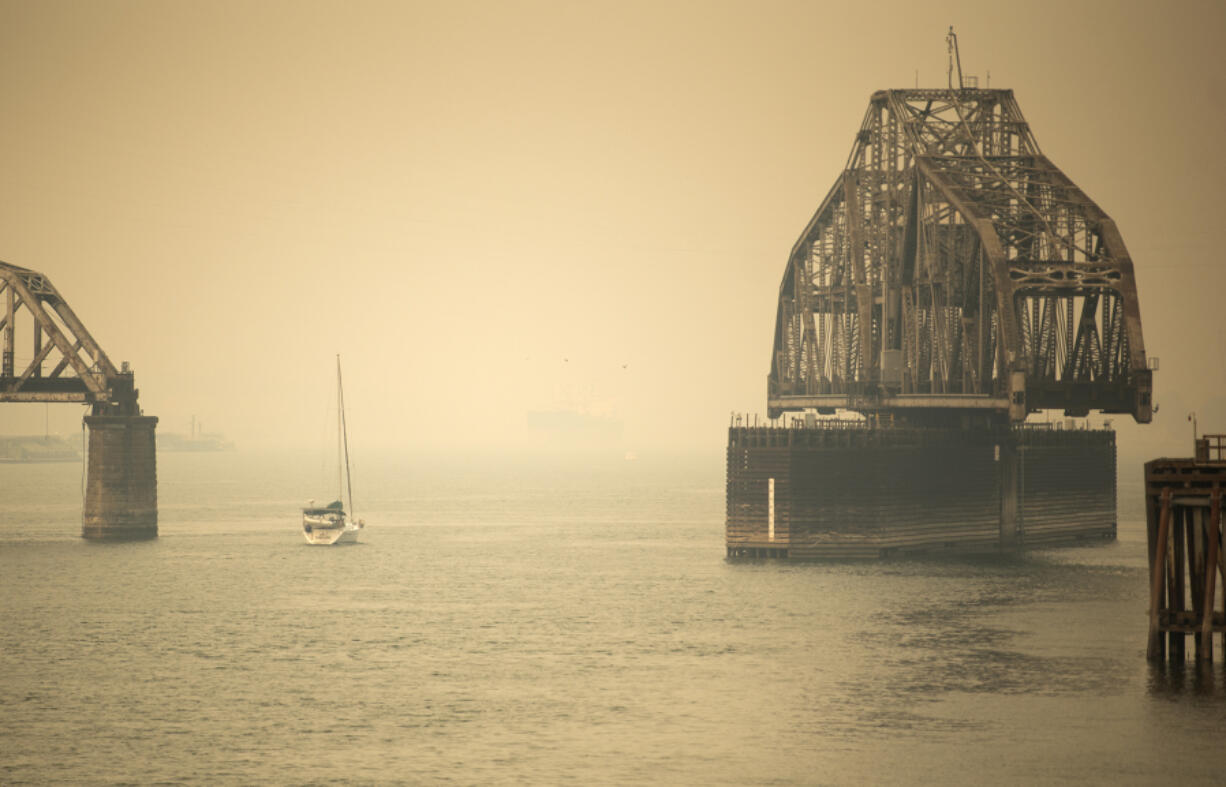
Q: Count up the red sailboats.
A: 0